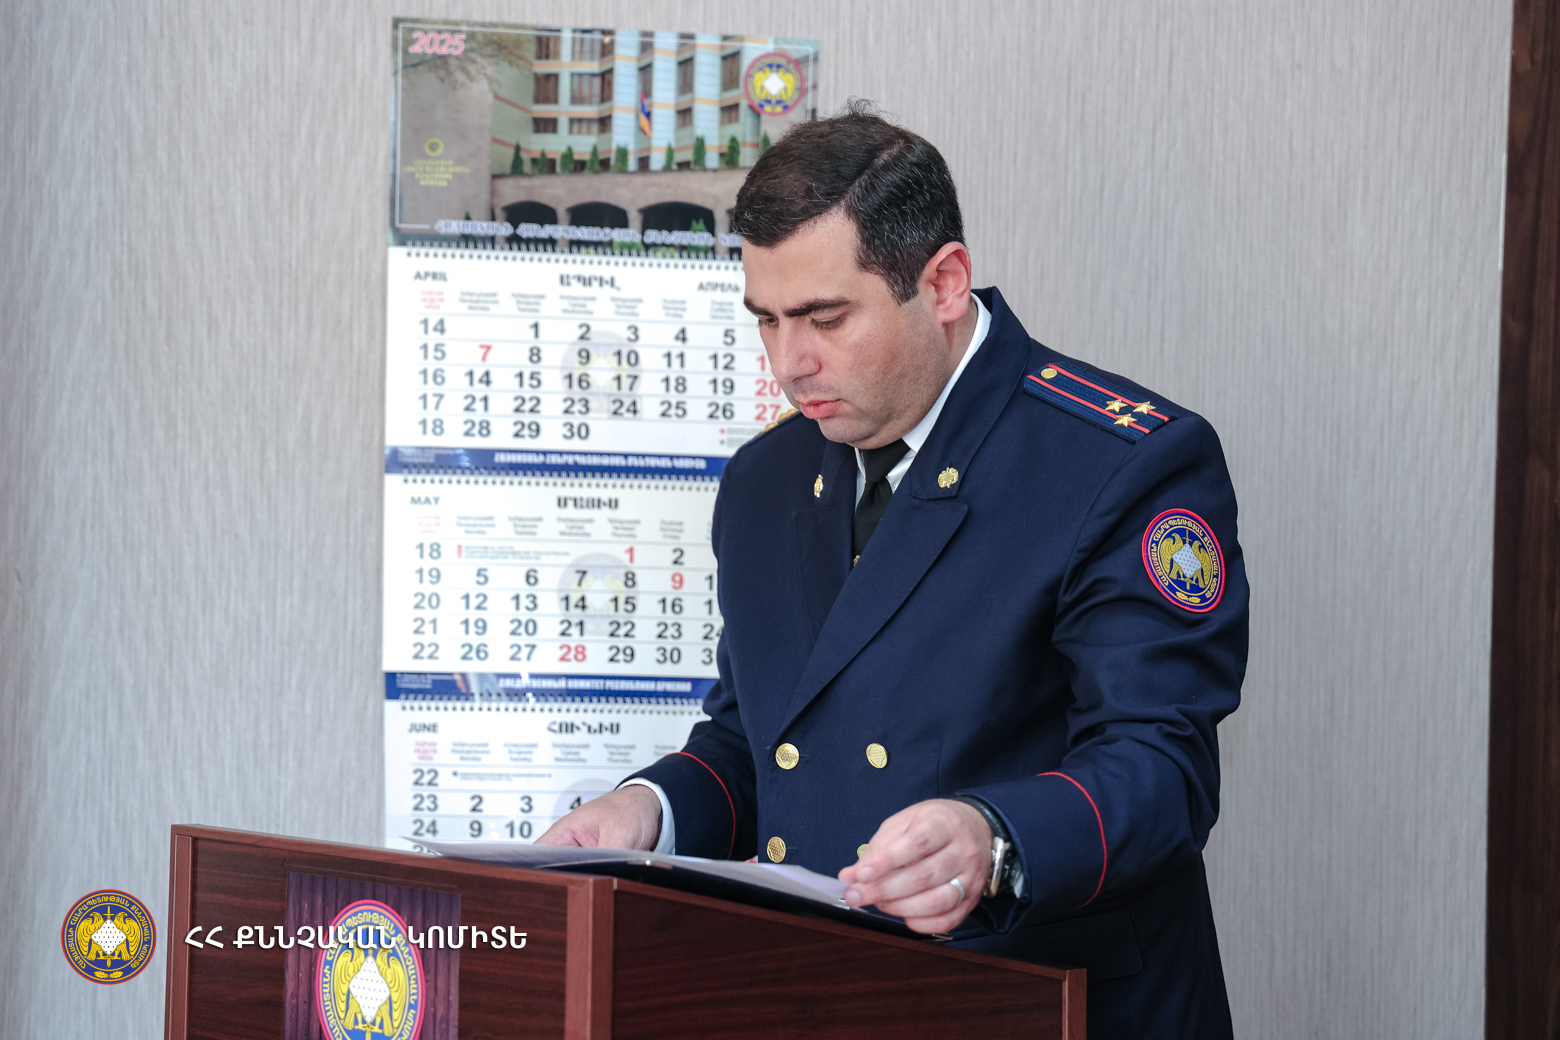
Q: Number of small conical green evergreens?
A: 9